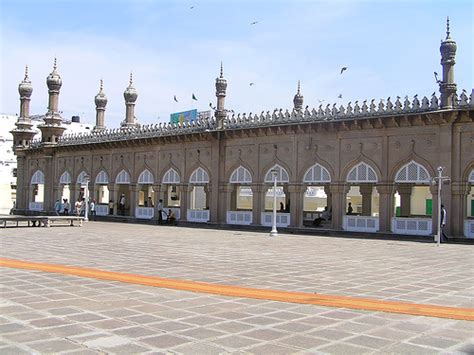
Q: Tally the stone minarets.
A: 7